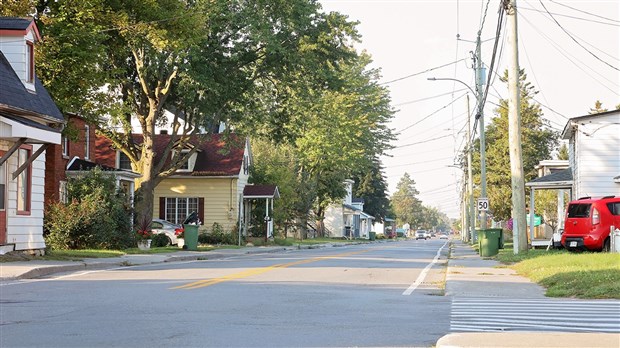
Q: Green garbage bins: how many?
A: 3